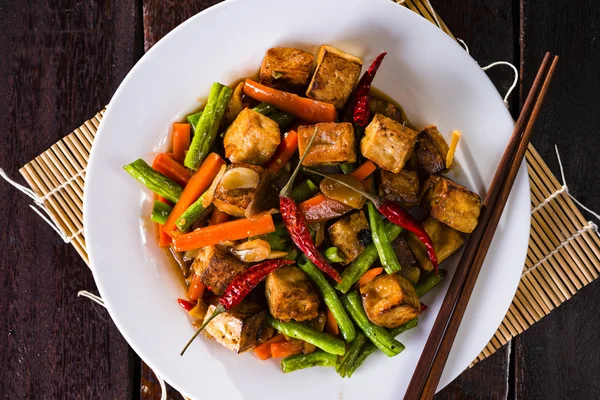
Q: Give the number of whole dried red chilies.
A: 4